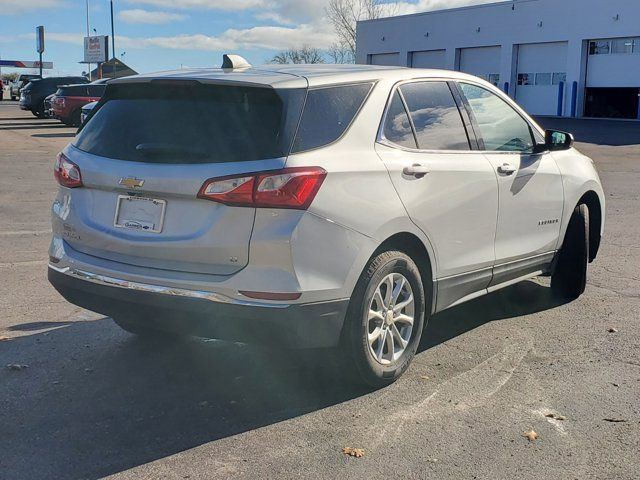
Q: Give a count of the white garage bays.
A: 5